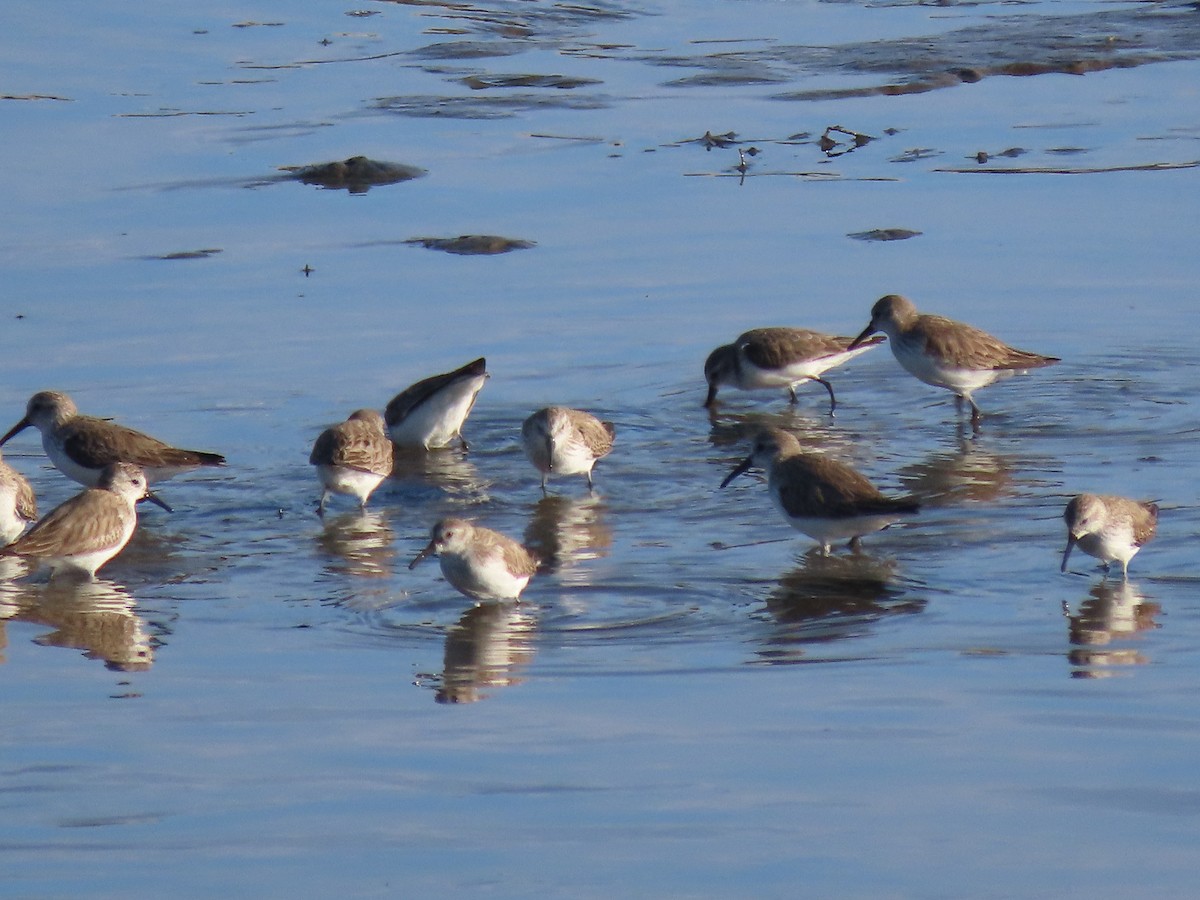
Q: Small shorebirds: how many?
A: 11